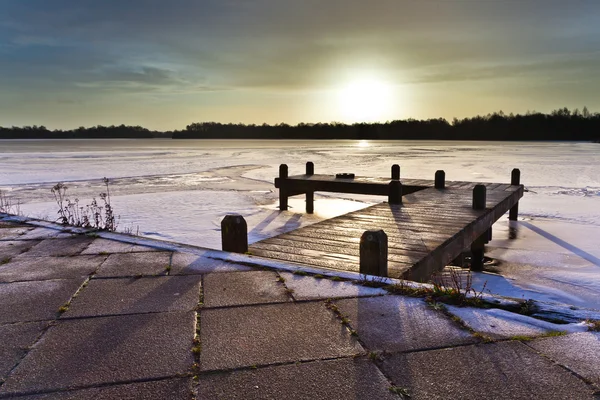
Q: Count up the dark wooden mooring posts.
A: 9